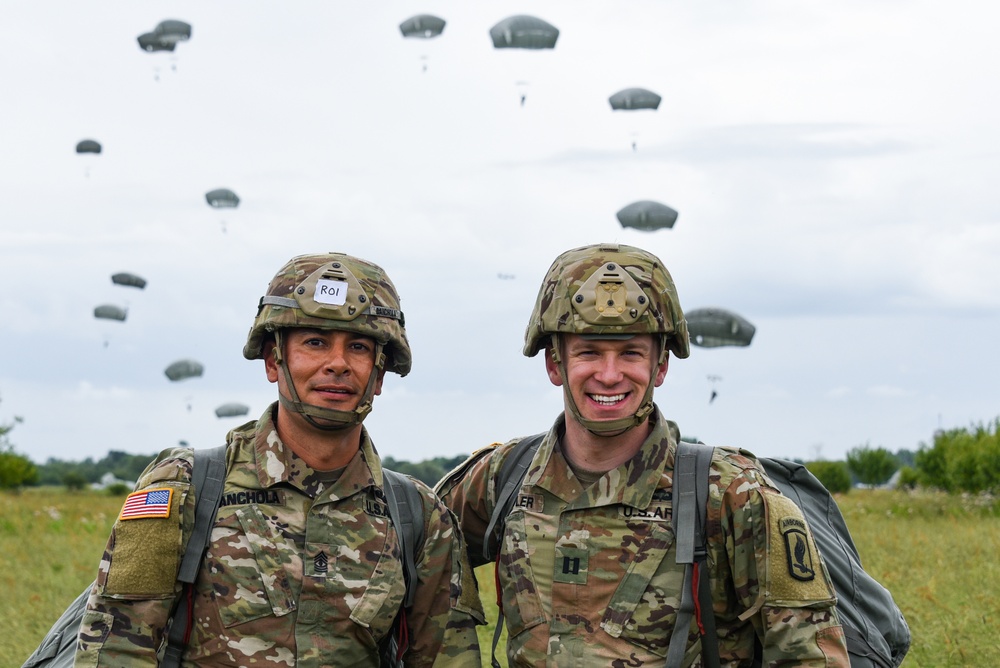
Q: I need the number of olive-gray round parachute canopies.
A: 13